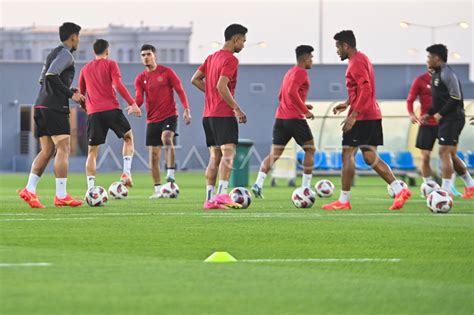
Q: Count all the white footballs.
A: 9